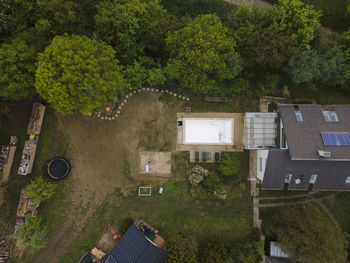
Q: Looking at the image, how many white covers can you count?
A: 1